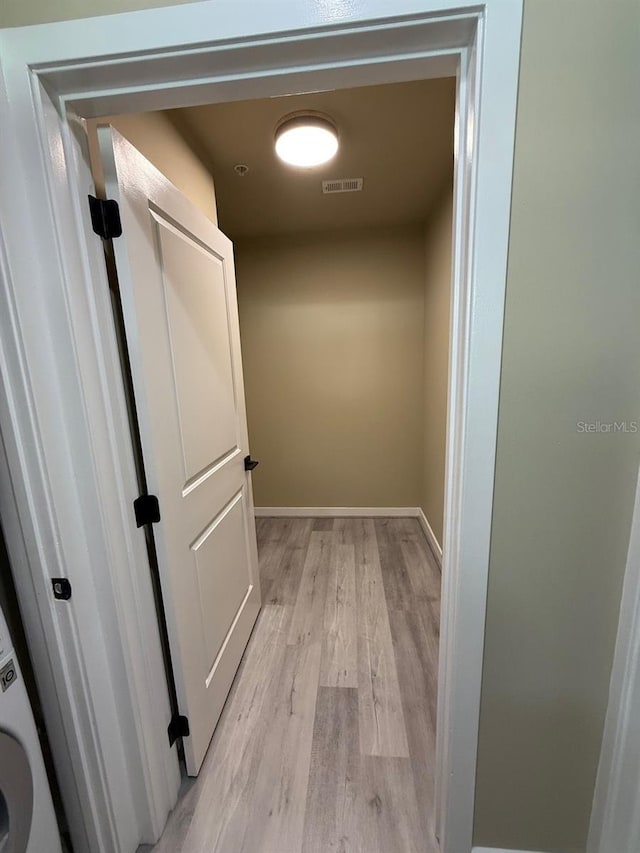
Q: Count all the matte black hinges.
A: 3